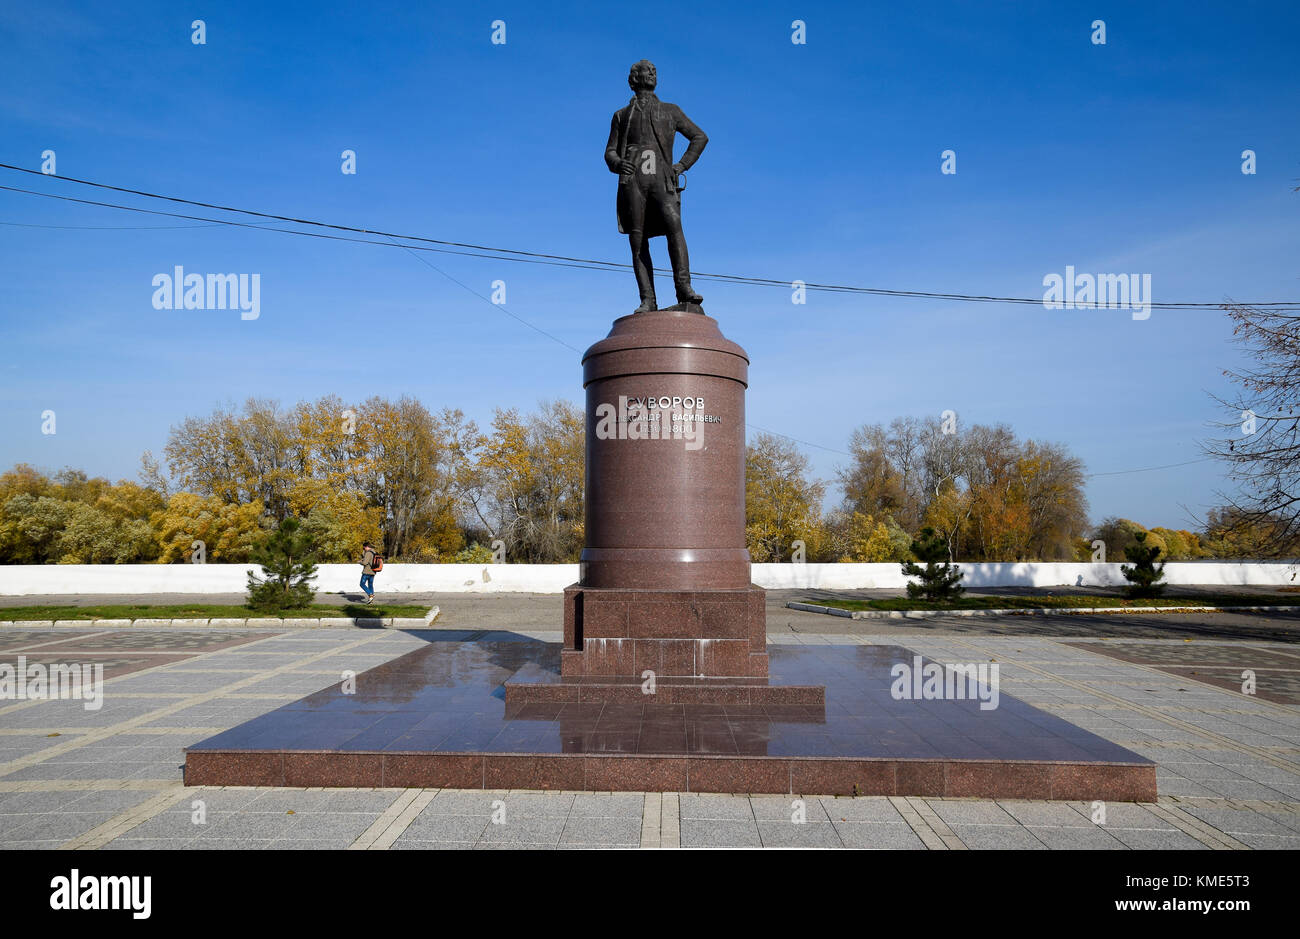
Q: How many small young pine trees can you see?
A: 3